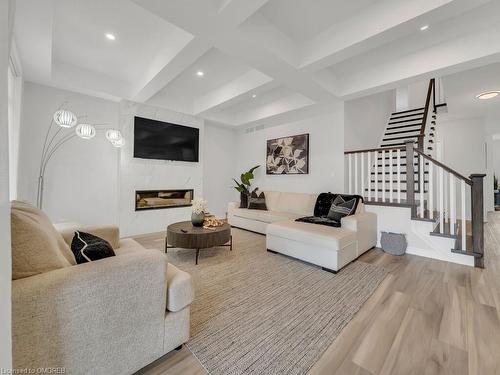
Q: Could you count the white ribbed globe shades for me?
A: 4